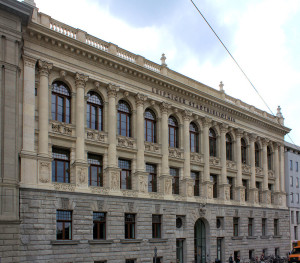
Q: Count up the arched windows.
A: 11